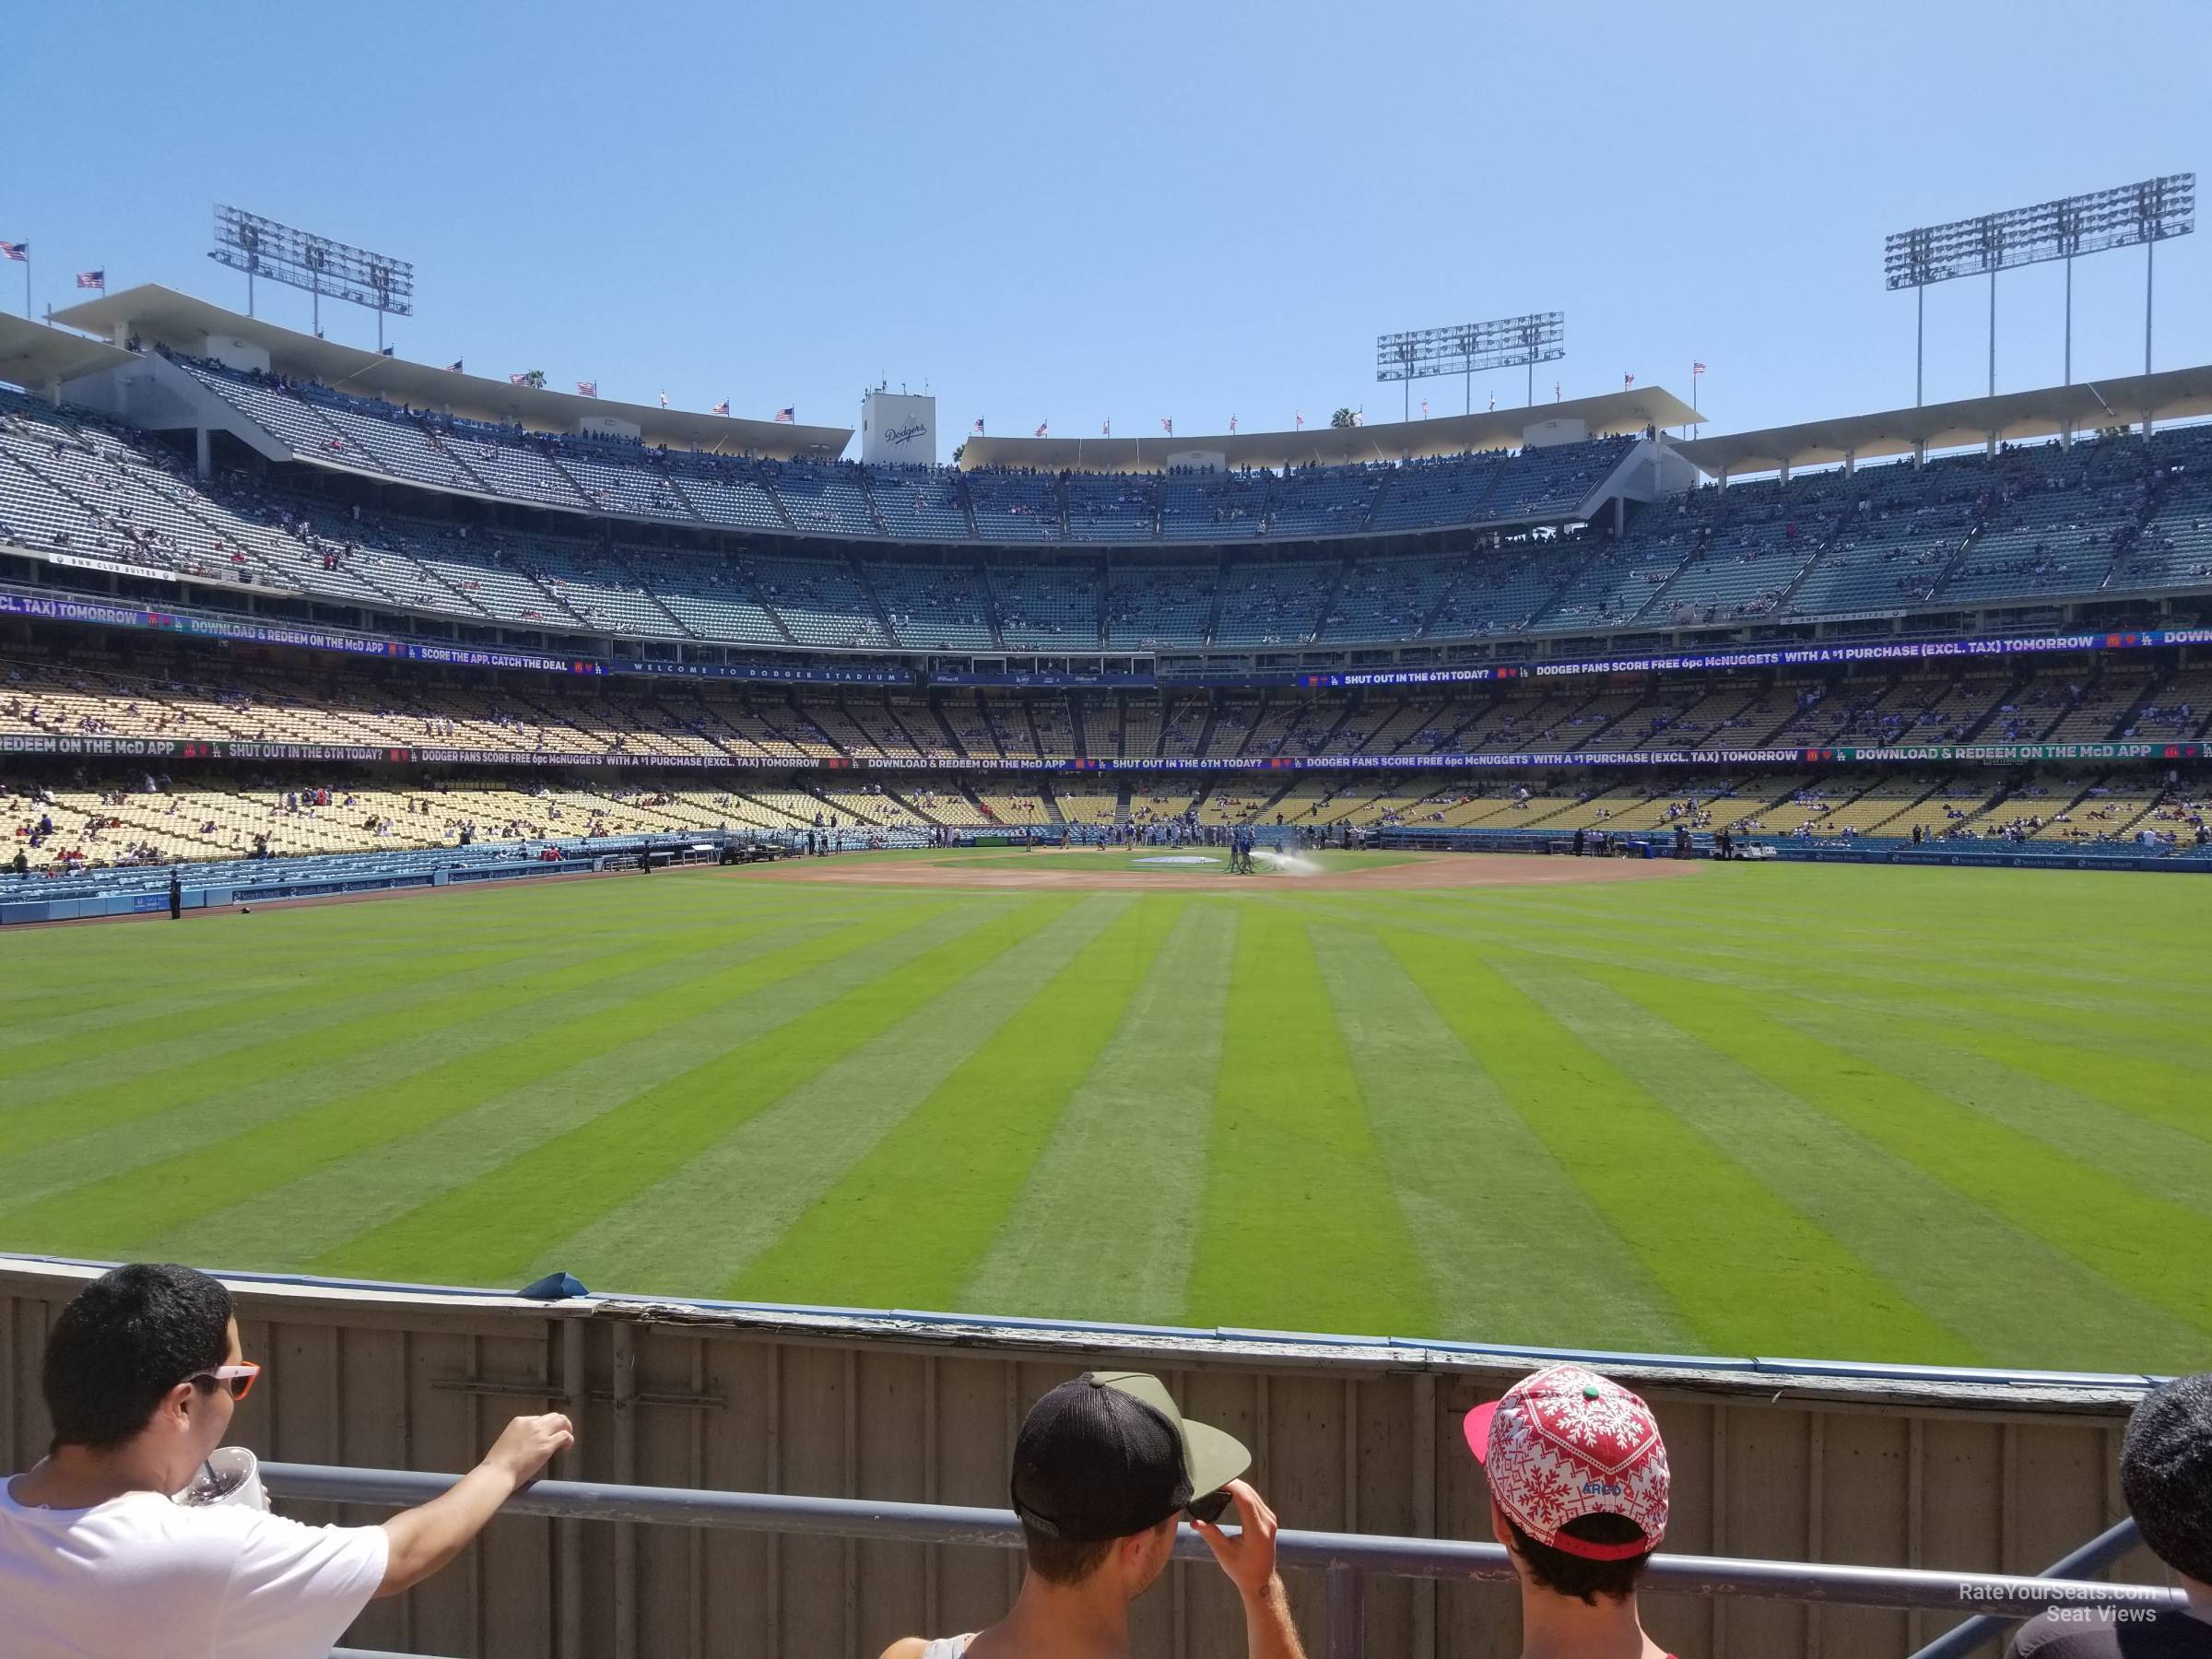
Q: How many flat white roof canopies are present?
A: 4